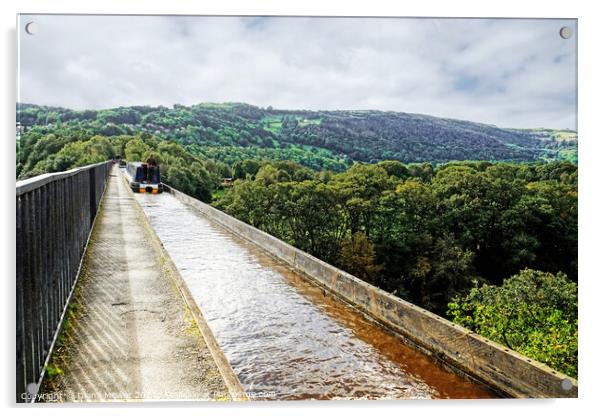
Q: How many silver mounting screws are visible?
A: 4